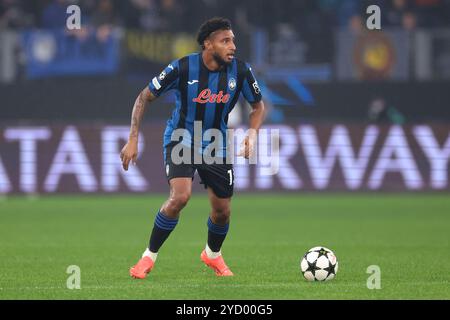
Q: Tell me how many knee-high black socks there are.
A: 2